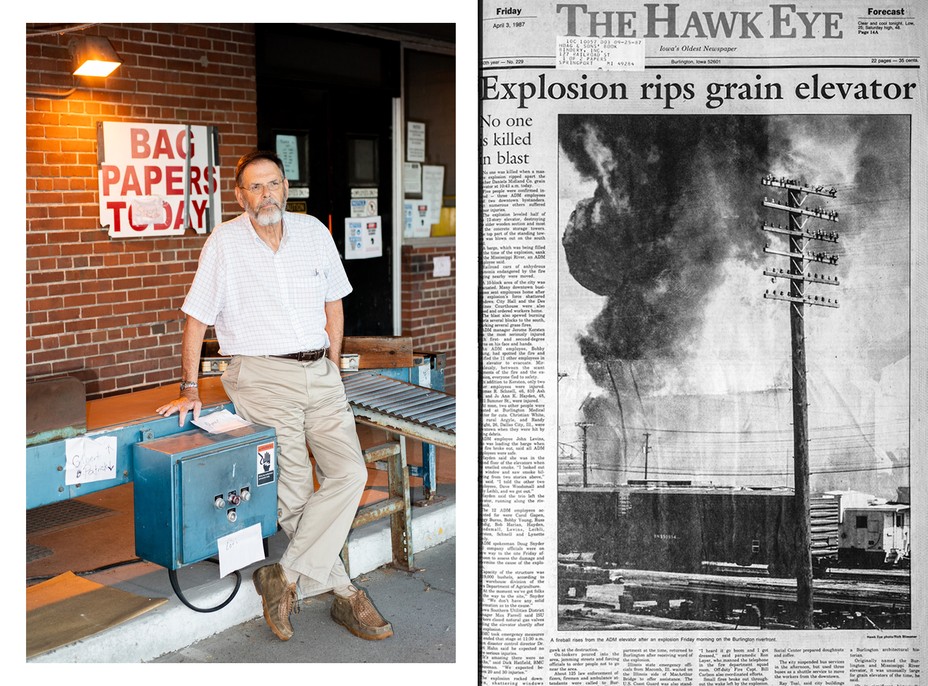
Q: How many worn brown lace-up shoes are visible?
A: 2